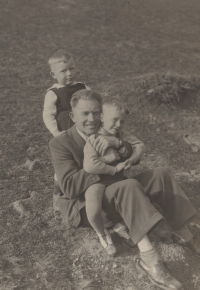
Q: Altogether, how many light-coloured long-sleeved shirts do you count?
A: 2